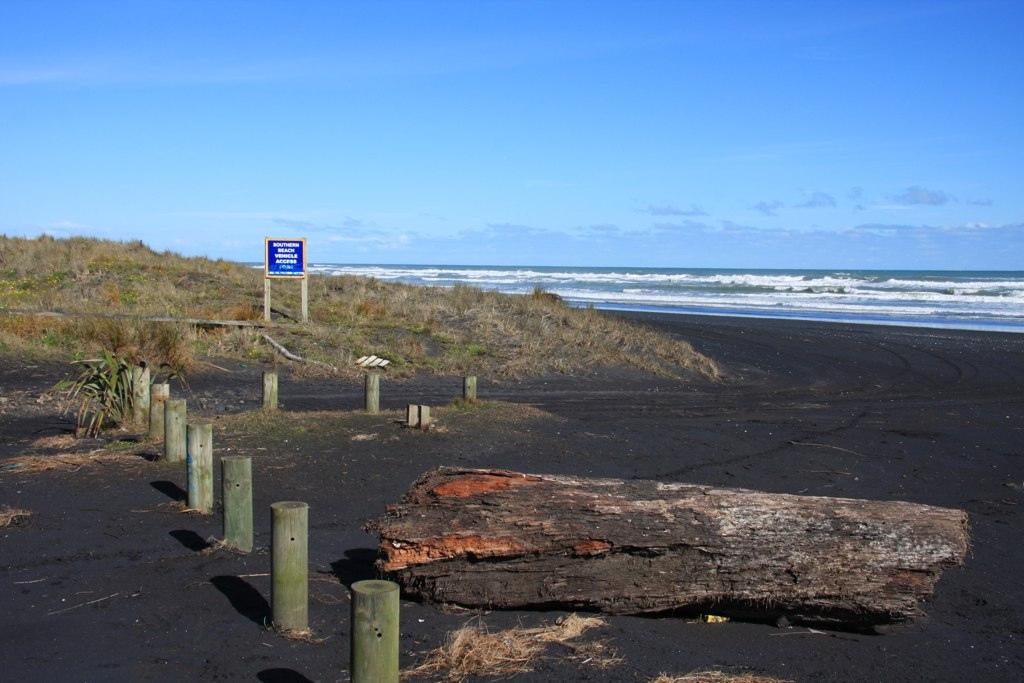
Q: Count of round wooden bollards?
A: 10